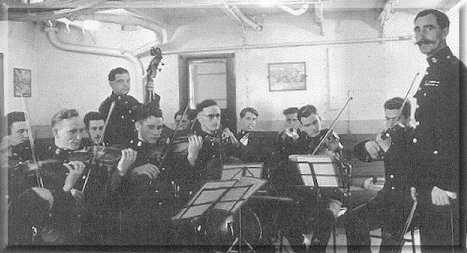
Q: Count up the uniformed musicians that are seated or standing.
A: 12